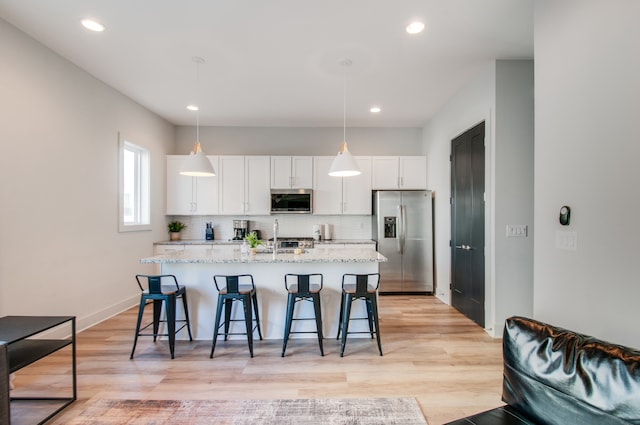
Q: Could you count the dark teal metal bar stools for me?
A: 4